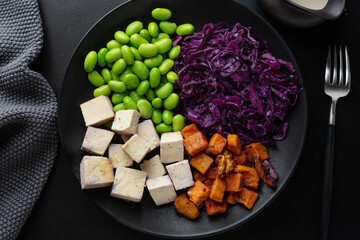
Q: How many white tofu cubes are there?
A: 12